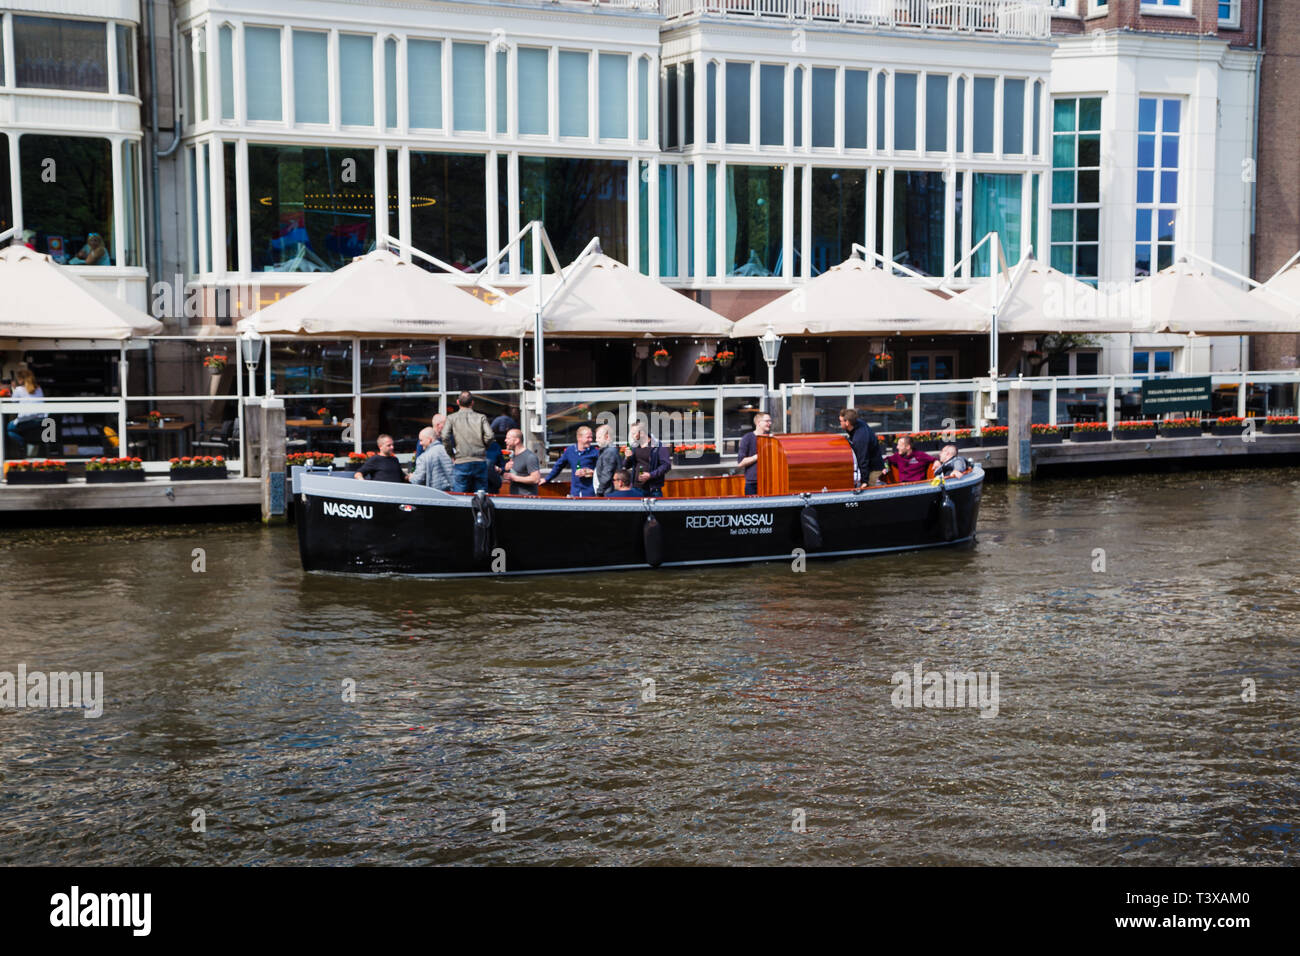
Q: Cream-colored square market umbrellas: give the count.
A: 7